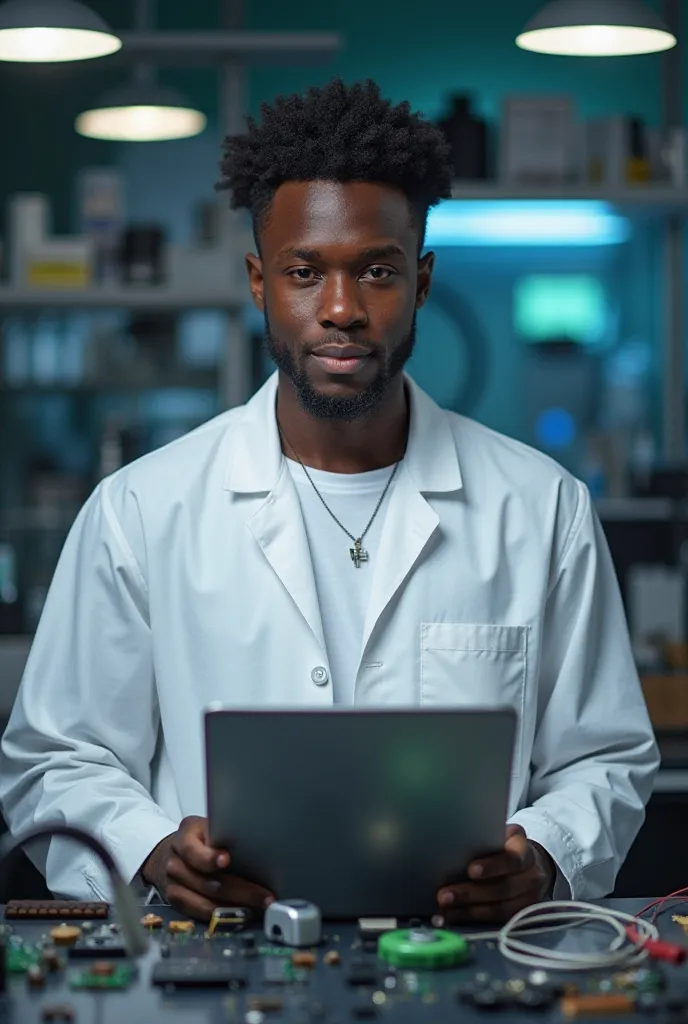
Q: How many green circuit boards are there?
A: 2